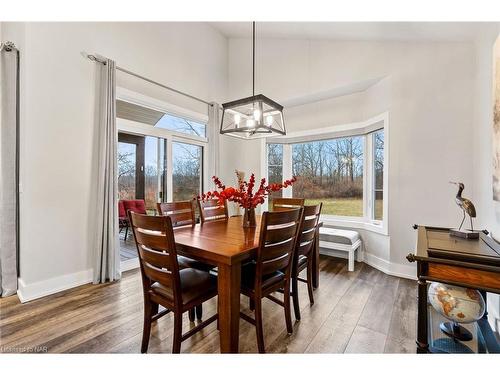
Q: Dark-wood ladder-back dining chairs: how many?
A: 6